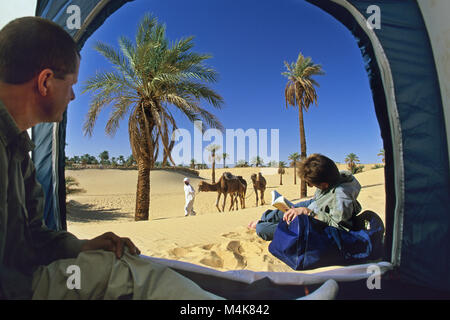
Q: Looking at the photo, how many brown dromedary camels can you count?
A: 3